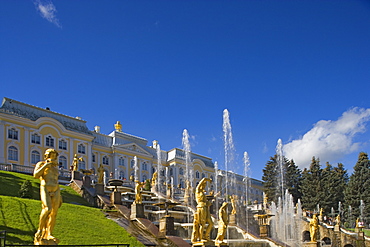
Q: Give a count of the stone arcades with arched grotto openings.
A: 1